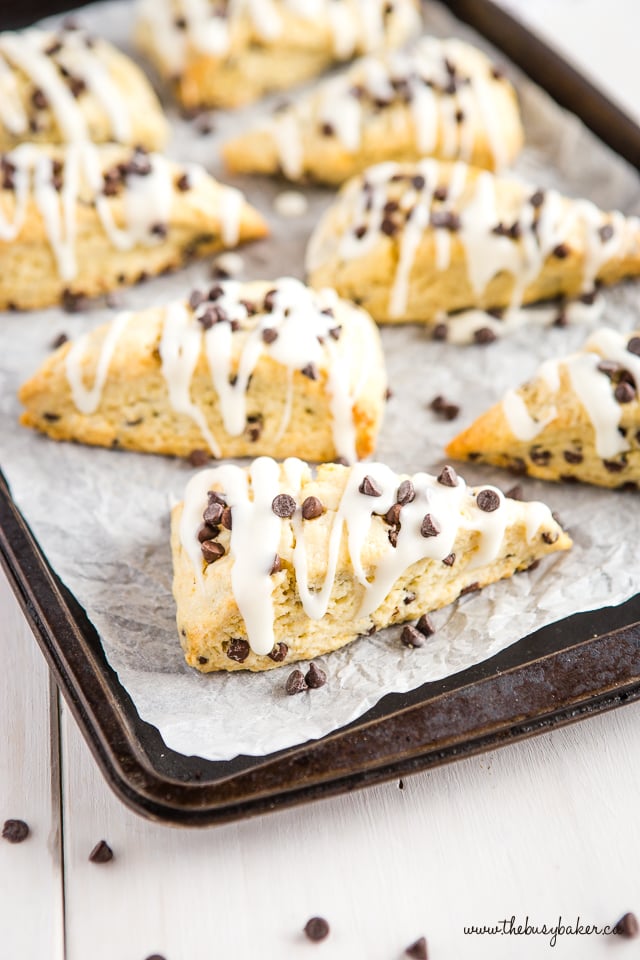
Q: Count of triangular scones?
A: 8